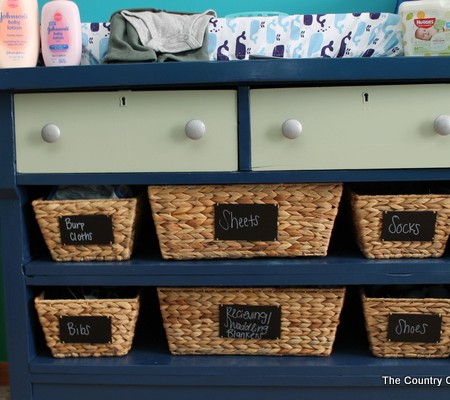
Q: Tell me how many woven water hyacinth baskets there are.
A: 6